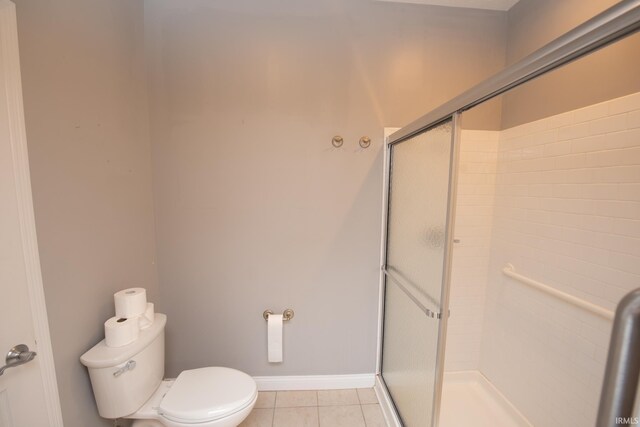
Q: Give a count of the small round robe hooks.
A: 2